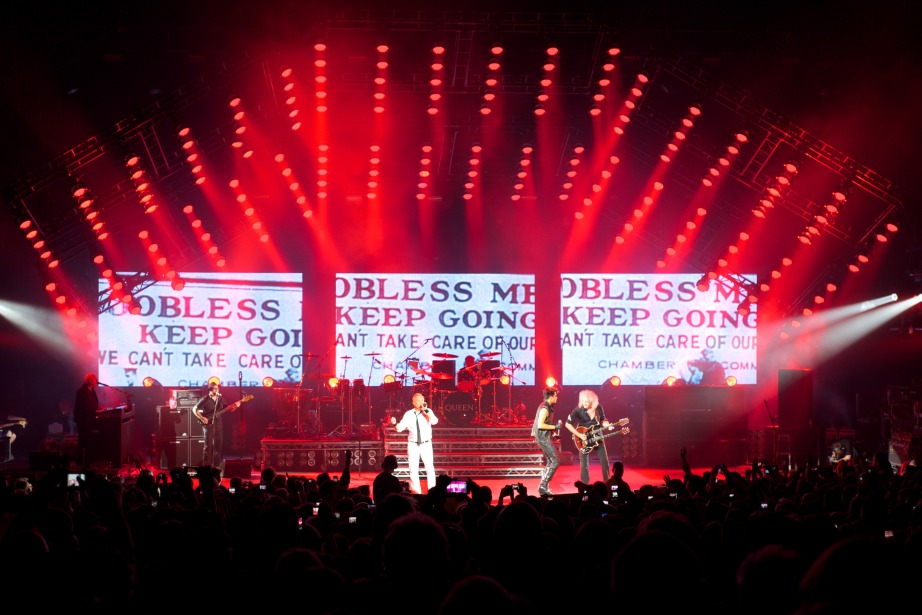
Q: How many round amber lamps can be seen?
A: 10